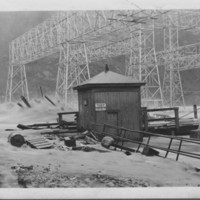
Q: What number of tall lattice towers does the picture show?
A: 4